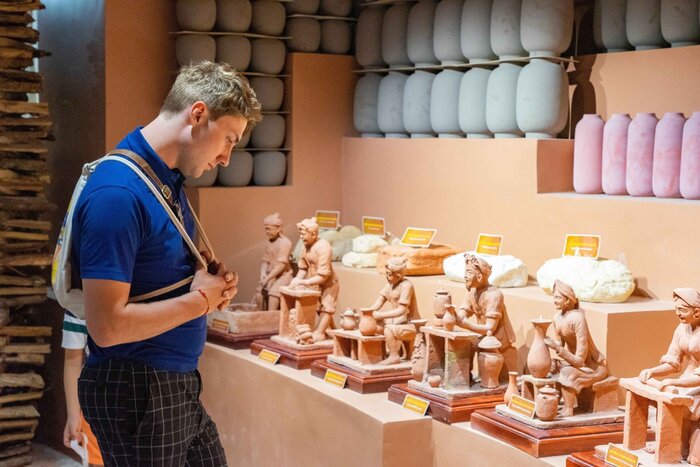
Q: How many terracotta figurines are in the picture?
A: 6